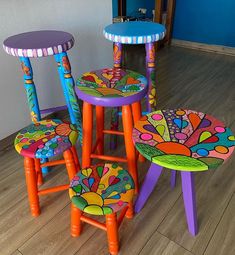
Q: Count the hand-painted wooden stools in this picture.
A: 6